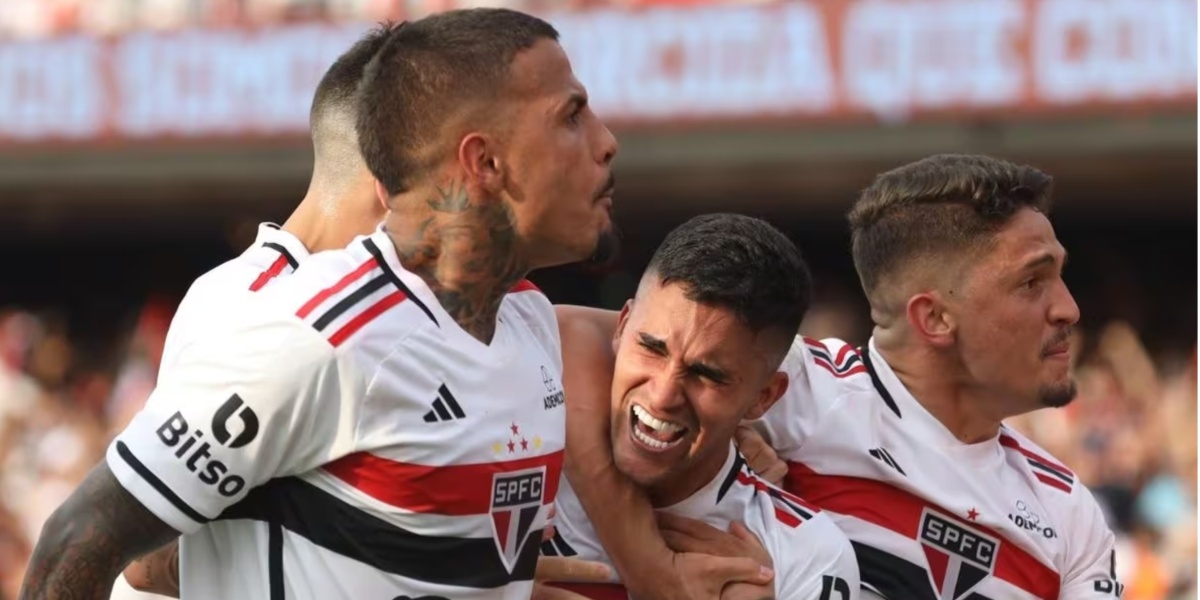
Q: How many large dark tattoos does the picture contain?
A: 2